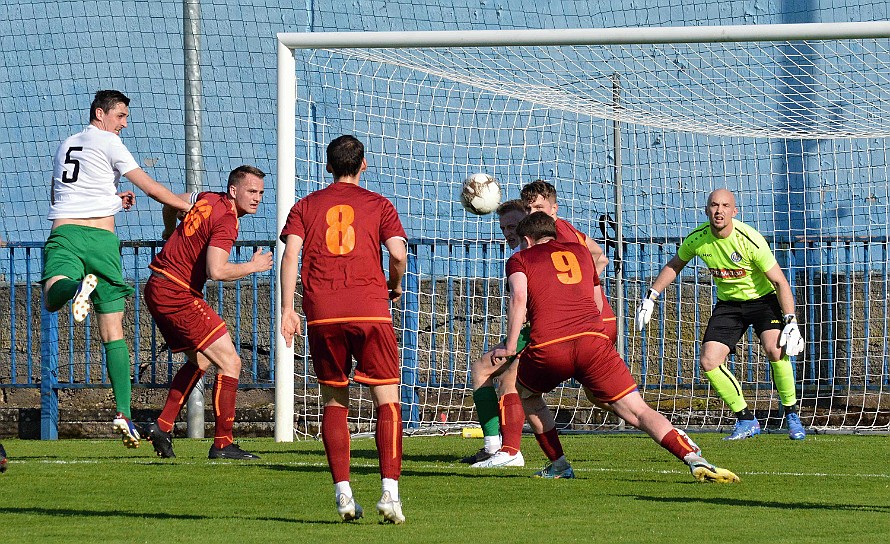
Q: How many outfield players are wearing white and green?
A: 2